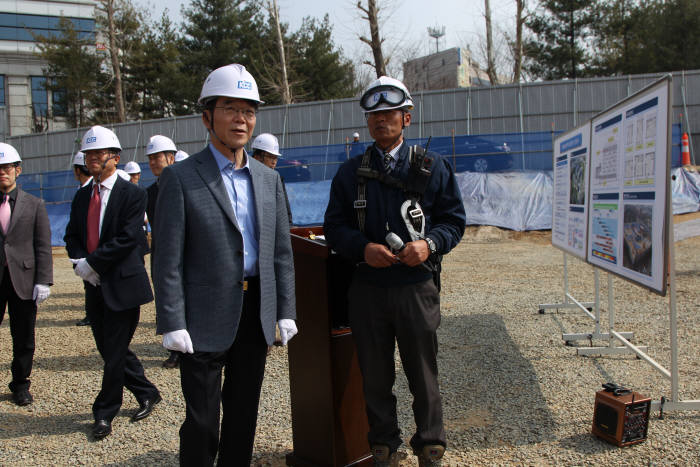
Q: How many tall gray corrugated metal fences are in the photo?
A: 1